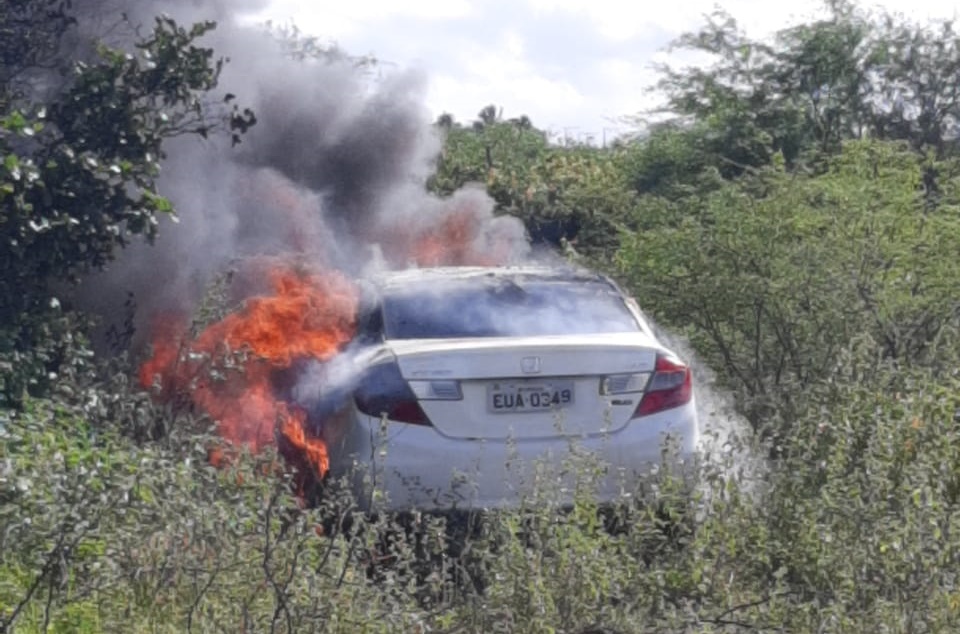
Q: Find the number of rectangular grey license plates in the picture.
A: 1